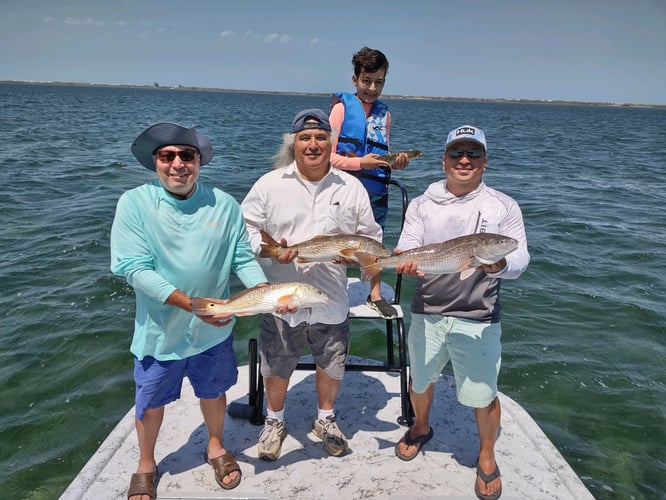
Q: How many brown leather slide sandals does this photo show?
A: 2